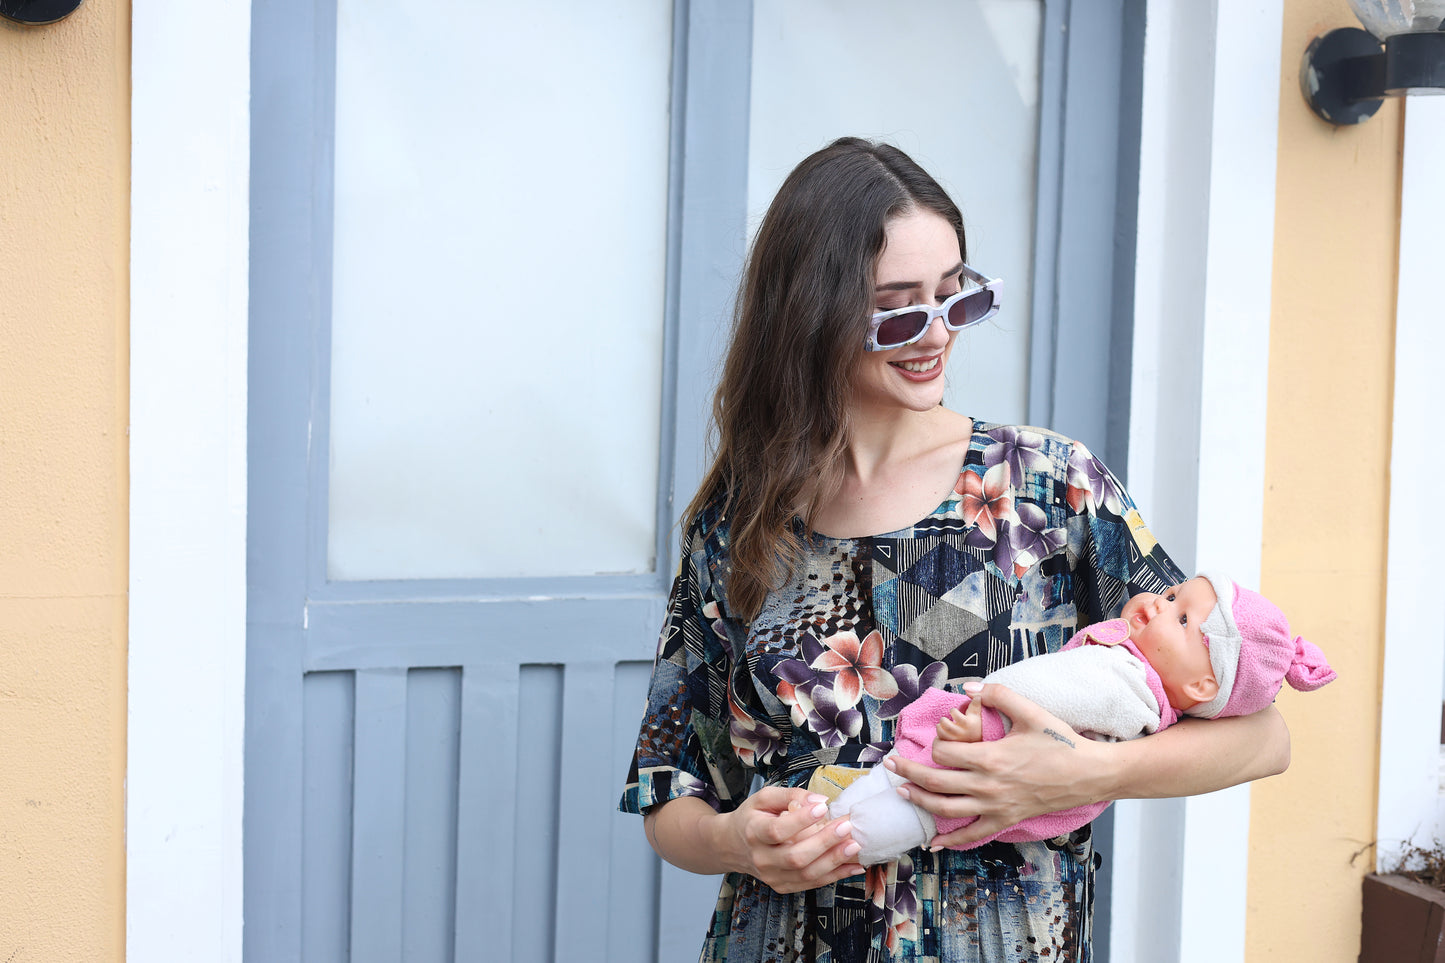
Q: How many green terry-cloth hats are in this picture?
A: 0